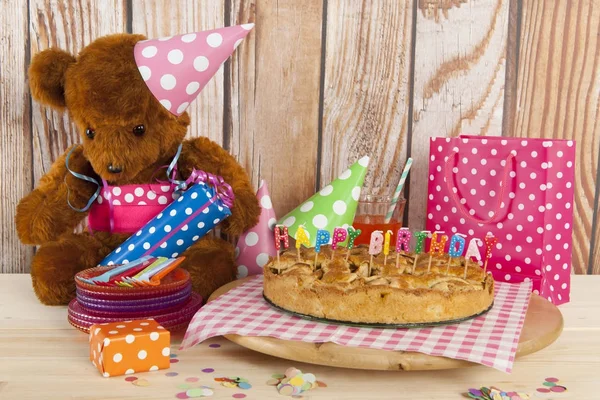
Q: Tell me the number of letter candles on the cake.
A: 13